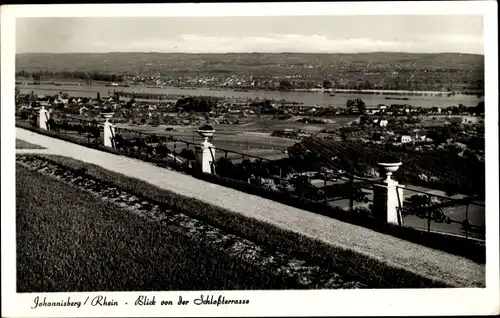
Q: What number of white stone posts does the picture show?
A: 4